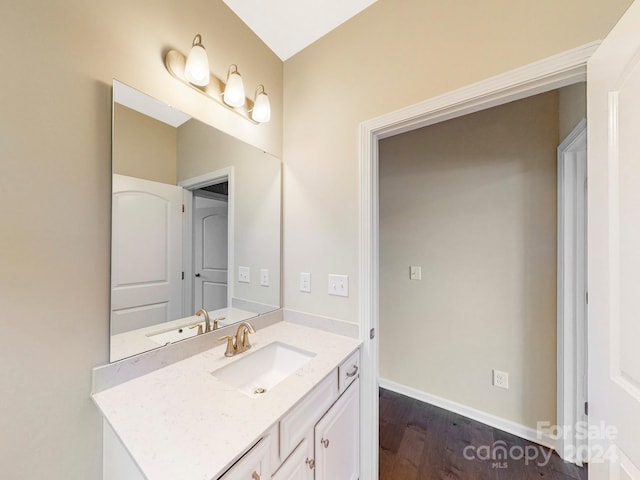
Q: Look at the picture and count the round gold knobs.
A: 2